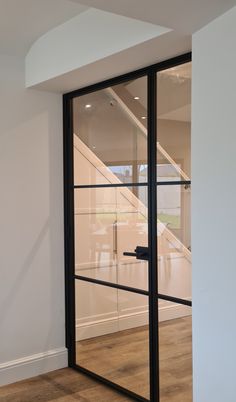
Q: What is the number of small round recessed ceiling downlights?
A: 3